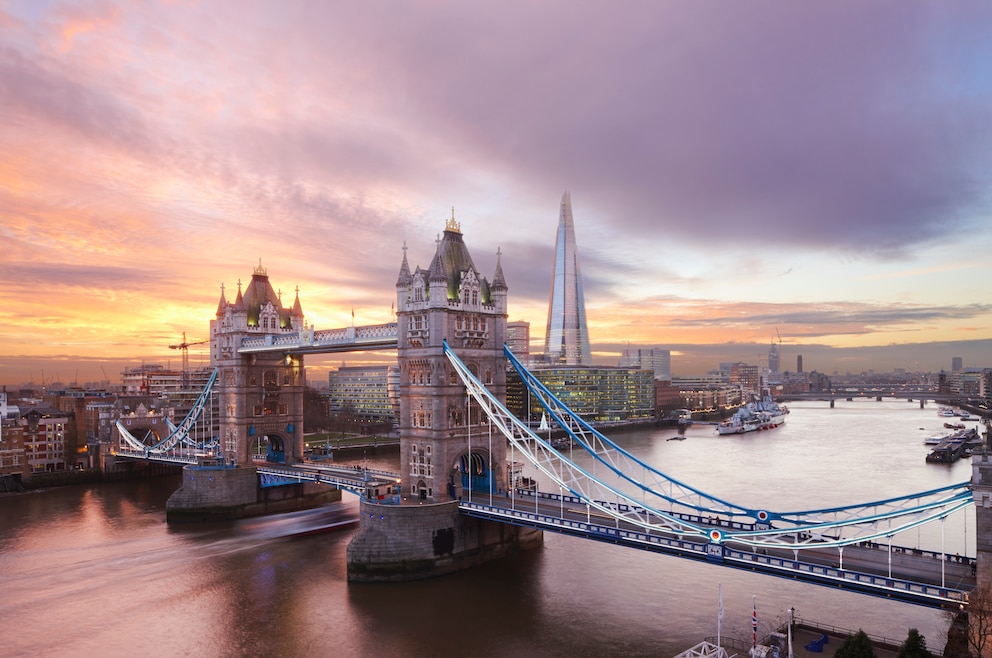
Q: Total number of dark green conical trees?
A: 2